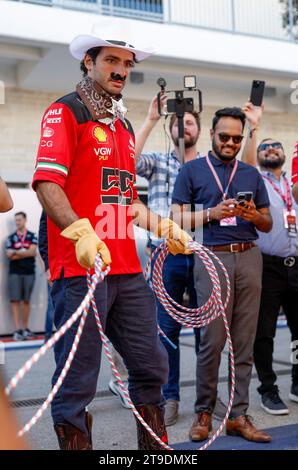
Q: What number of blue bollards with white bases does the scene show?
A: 0